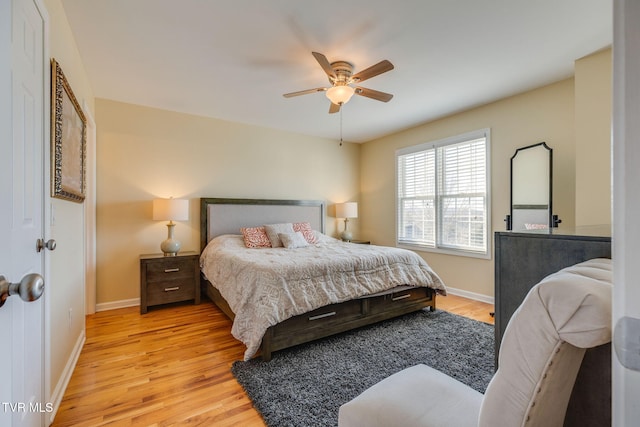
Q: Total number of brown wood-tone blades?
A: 5